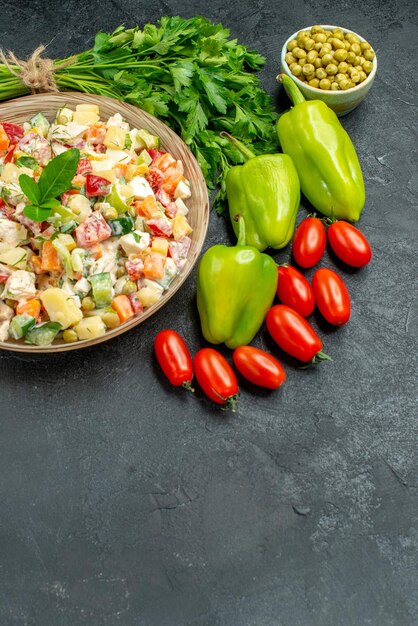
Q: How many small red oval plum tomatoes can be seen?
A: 8